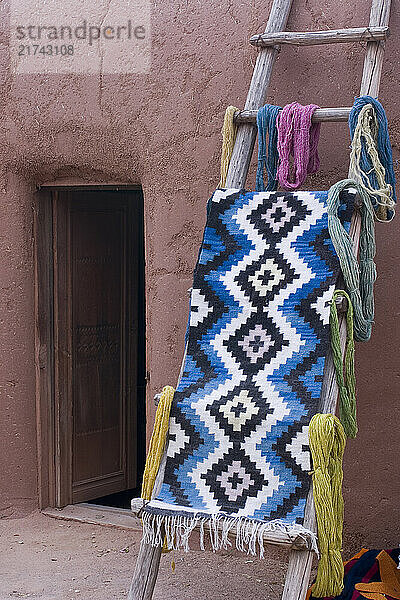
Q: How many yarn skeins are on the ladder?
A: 9